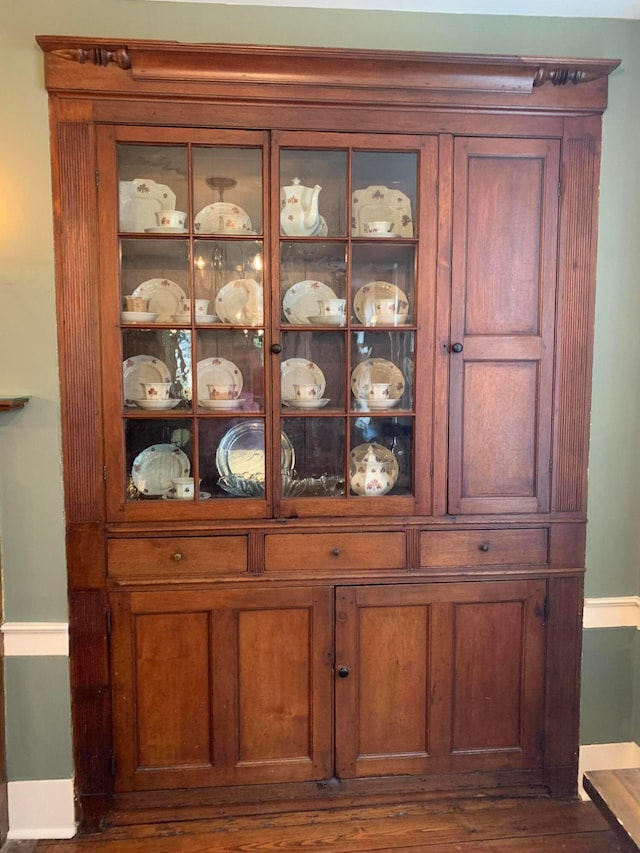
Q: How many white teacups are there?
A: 12